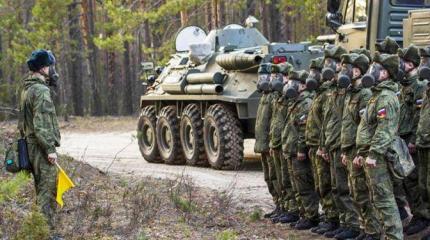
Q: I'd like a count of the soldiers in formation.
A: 11